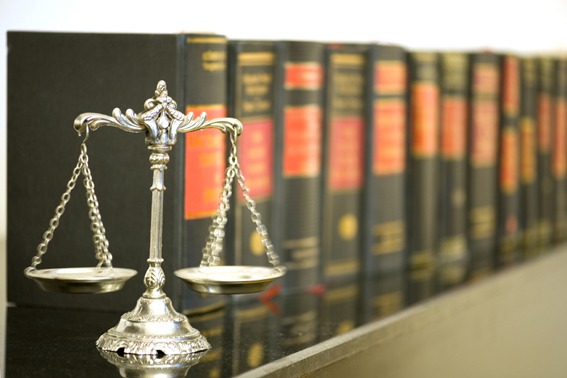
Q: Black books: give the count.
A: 12